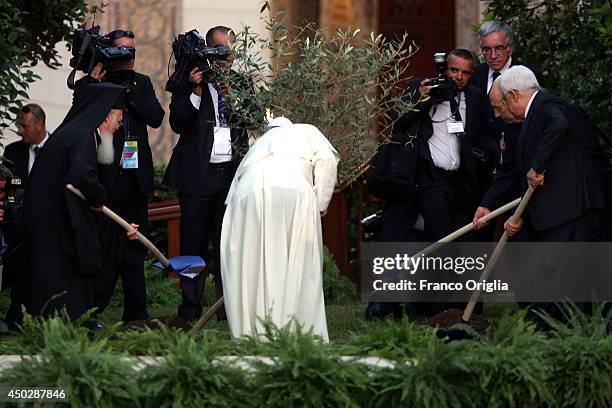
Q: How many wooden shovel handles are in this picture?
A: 4